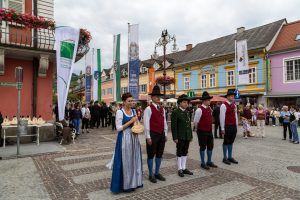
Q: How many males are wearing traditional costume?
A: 4